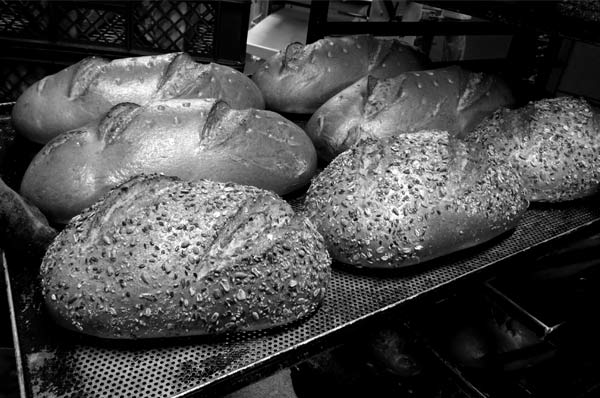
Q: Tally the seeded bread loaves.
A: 3